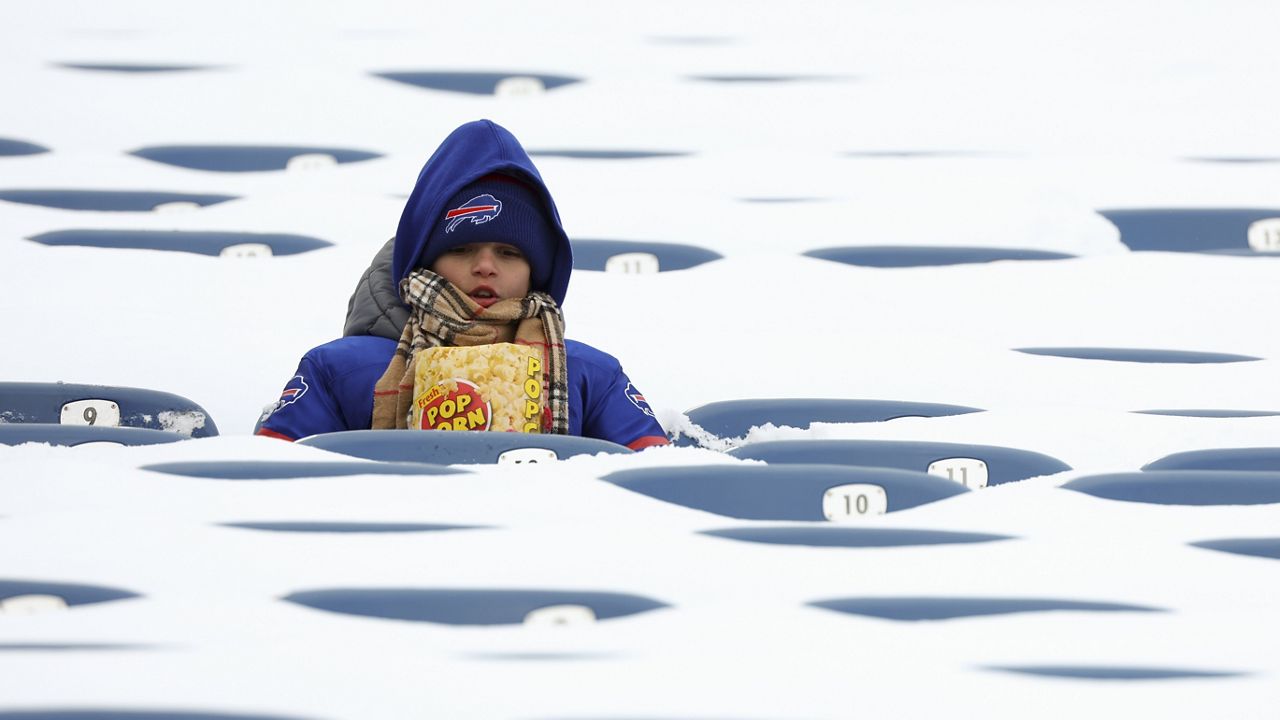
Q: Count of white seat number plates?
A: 12